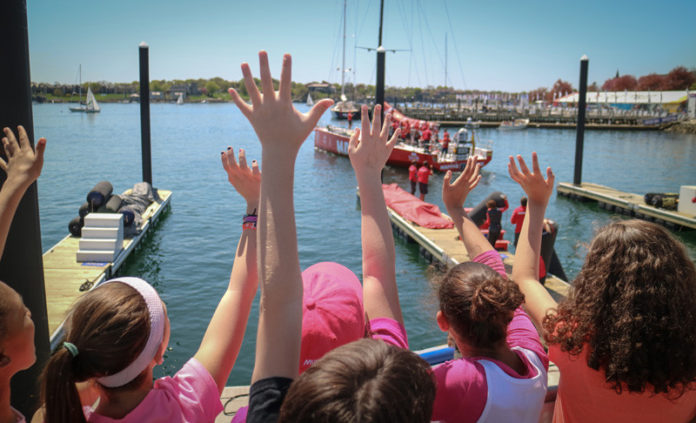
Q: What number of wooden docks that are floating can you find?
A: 3